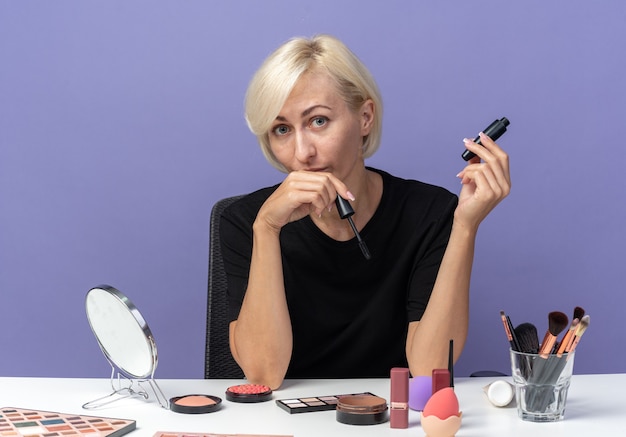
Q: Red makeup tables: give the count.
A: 0